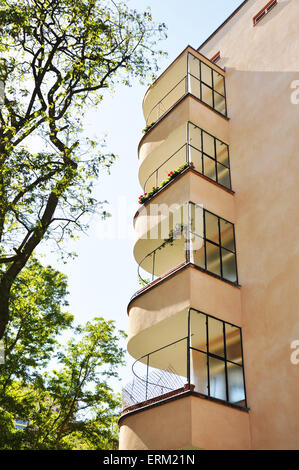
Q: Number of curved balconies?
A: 4